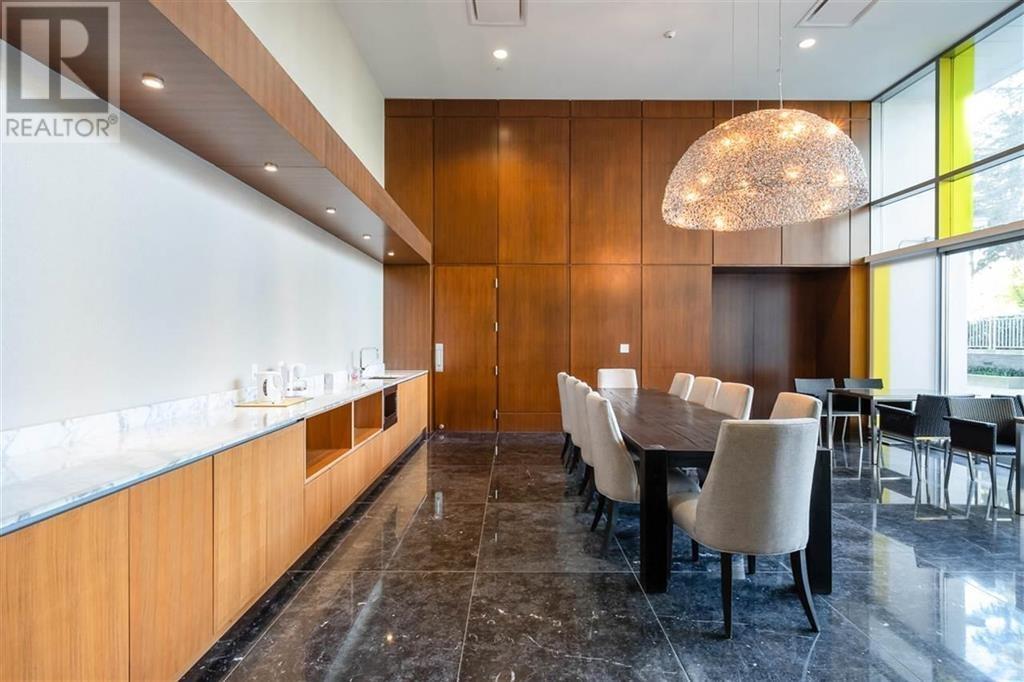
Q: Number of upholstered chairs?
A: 10